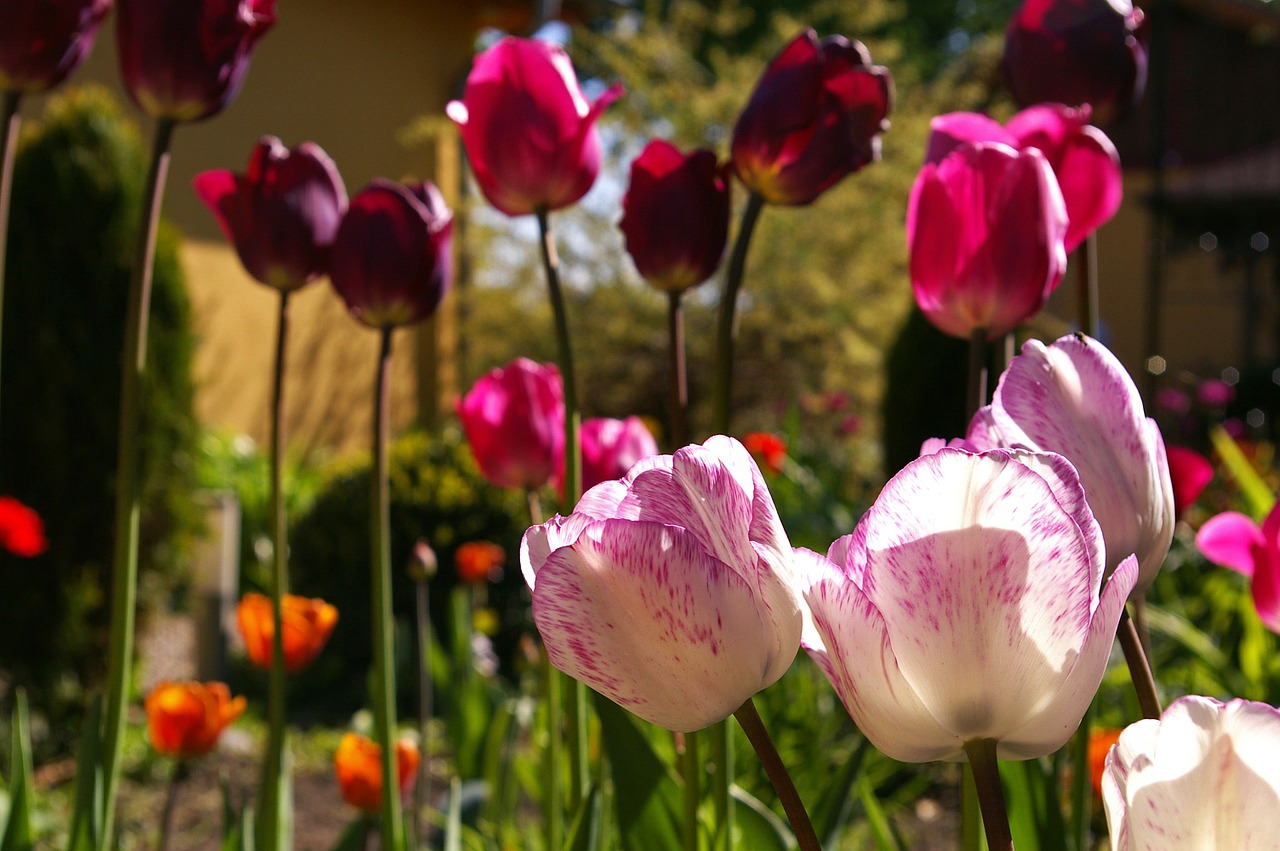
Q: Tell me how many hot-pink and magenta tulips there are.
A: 7